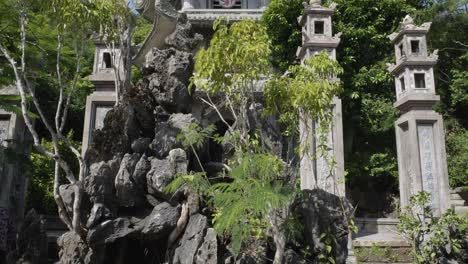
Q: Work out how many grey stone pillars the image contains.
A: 4